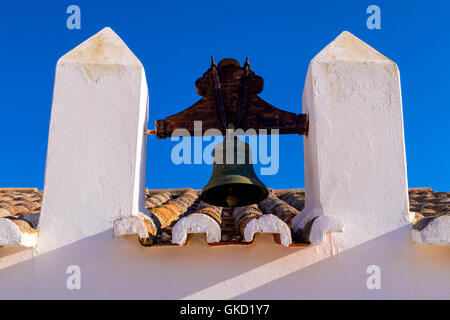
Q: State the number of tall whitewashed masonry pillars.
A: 2